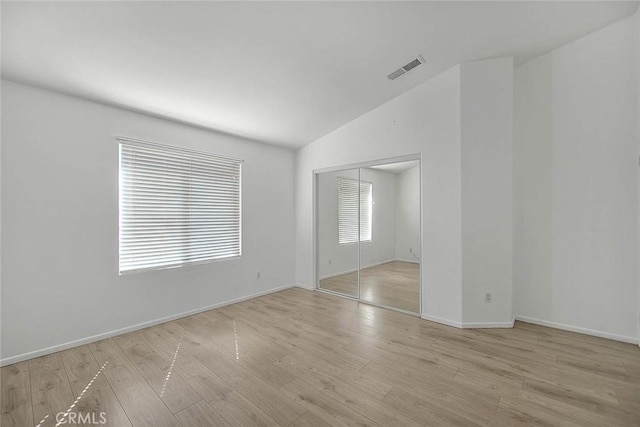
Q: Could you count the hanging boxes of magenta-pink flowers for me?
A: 0